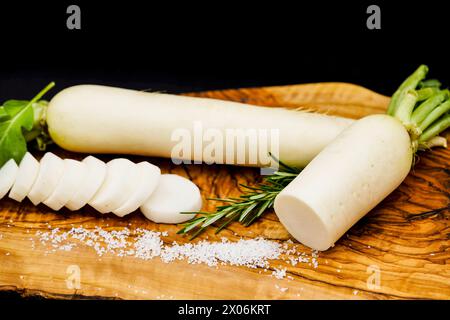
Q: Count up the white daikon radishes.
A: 2